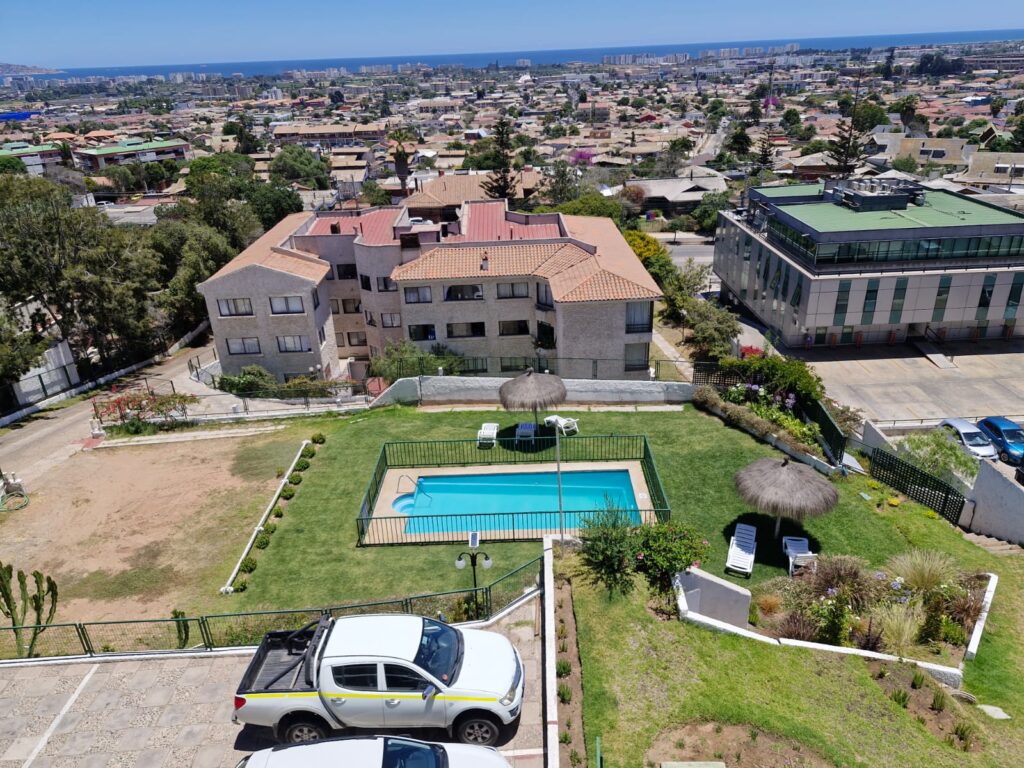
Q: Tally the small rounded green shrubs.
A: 10